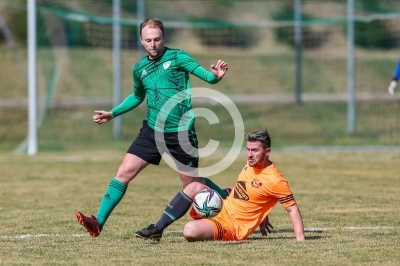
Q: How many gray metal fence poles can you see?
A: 4